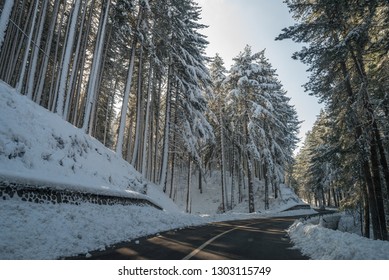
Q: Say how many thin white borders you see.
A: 1